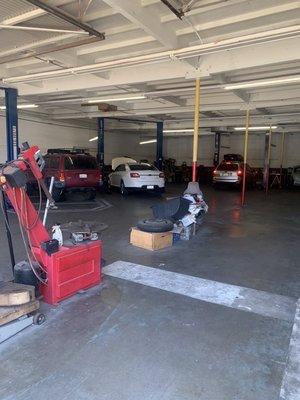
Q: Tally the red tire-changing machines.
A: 1